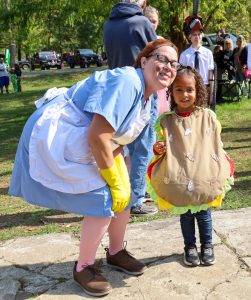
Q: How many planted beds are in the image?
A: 0